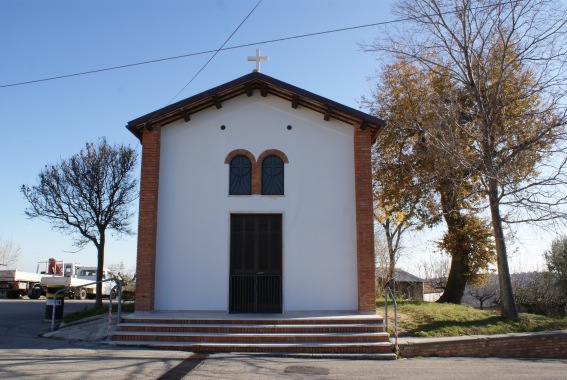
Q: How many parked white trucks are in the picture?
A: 2